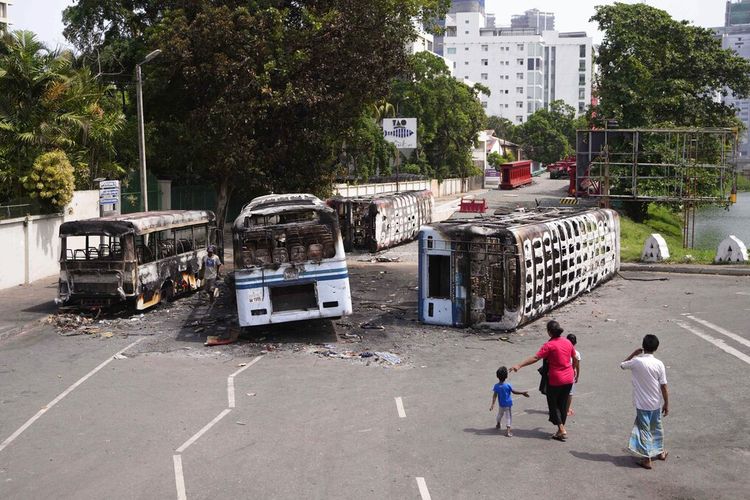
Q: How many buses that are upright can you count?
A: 2